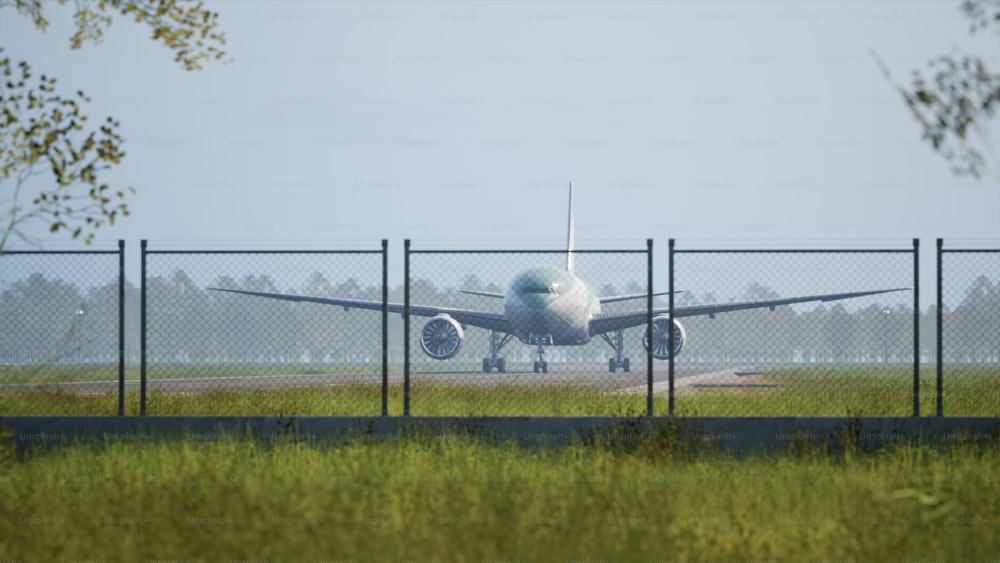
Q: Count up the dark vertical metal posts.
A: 8